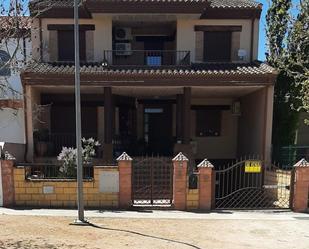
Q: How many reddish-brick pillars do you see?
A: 5